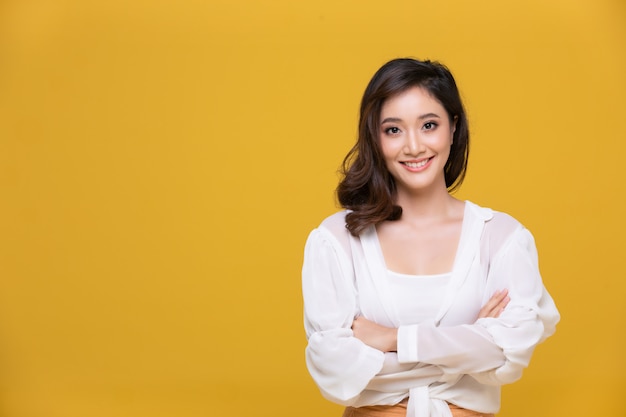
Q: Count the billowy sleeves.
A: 2